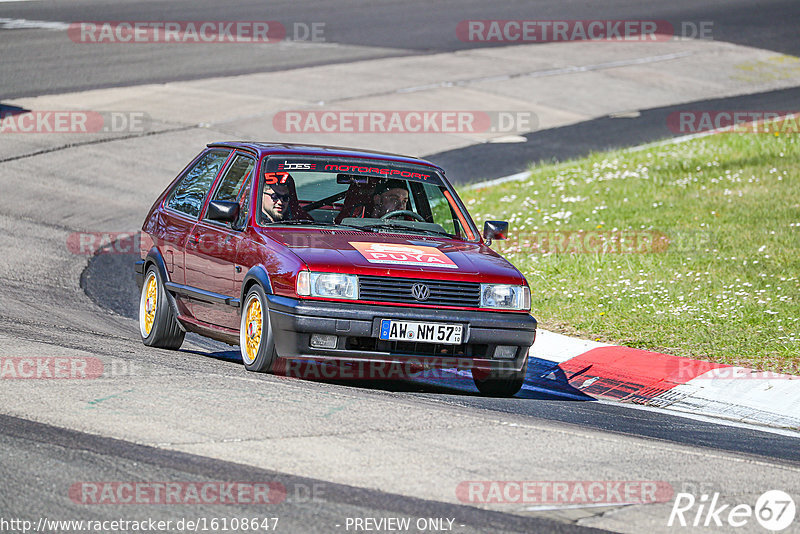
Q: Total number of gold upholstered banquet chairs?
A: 0